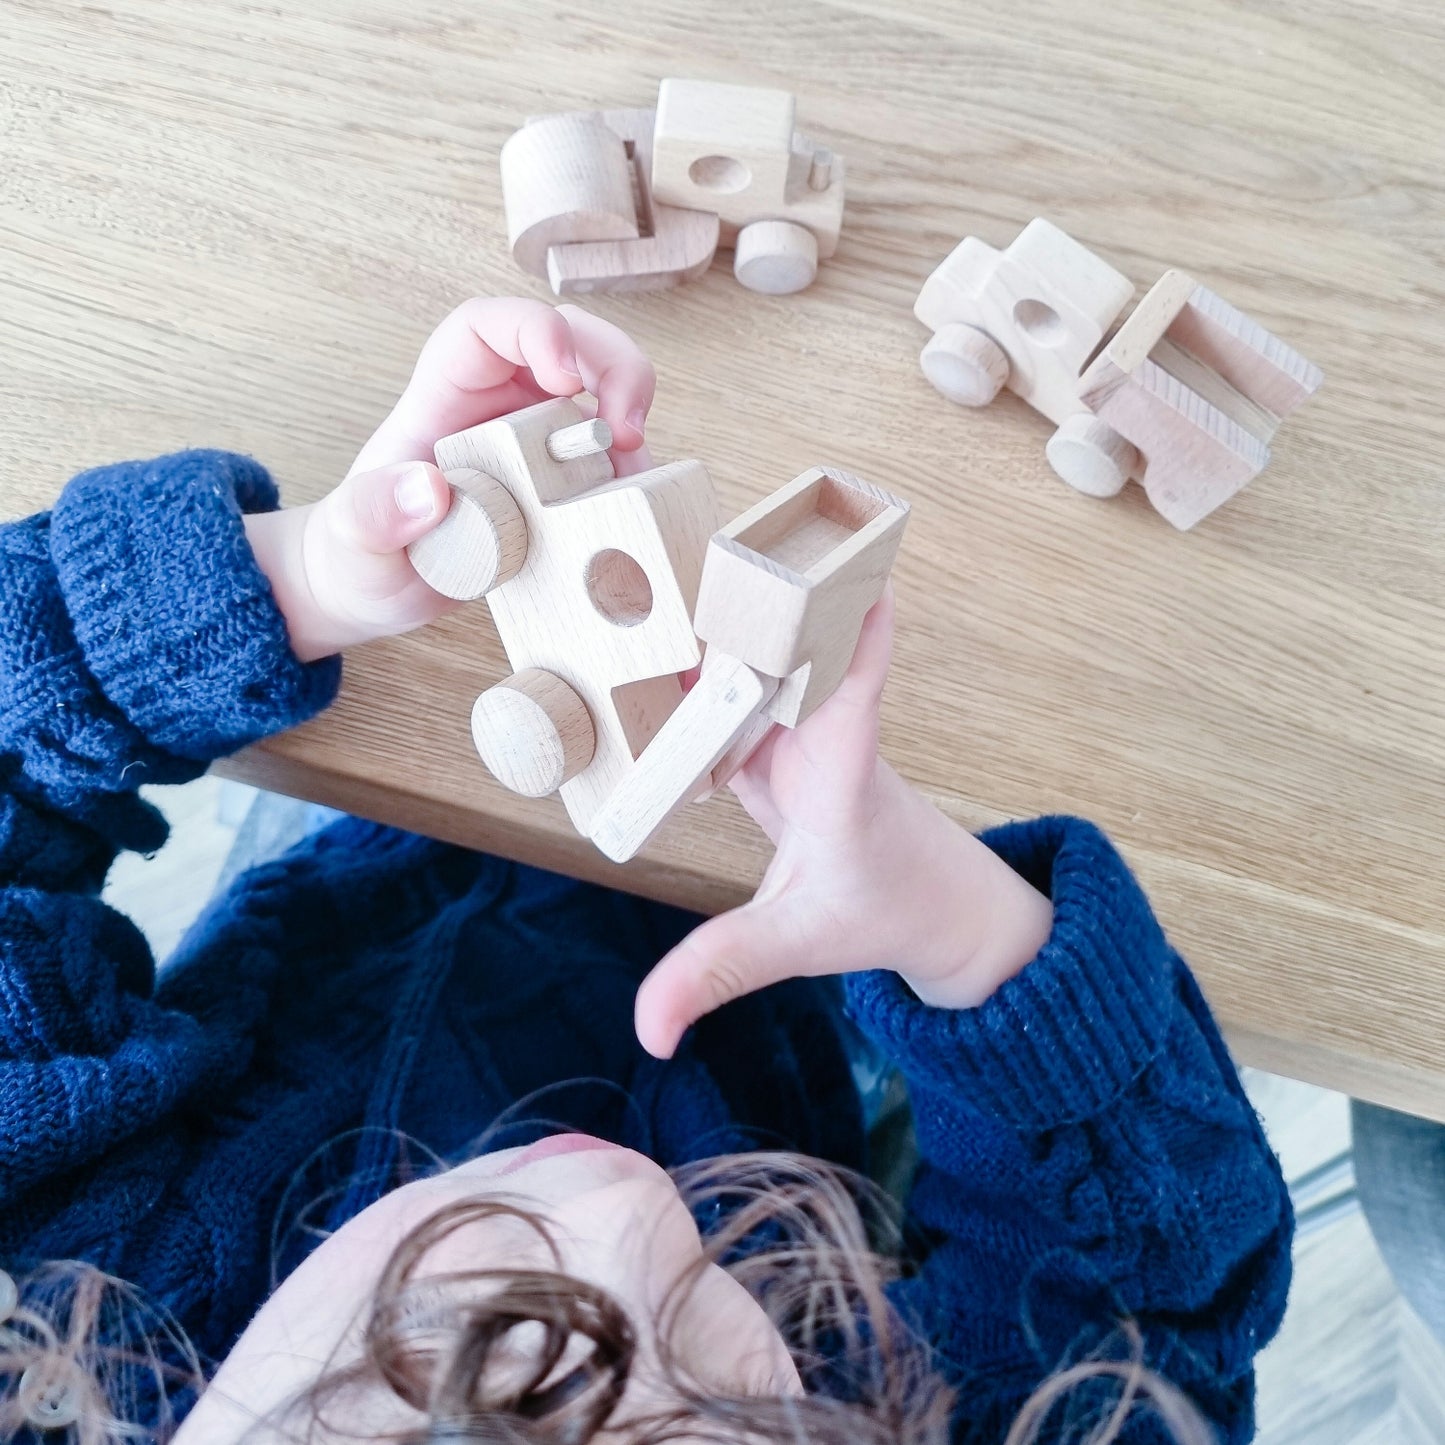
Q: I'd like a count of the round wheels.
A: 5